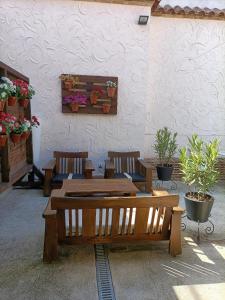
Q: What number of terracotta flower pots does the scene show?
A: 11